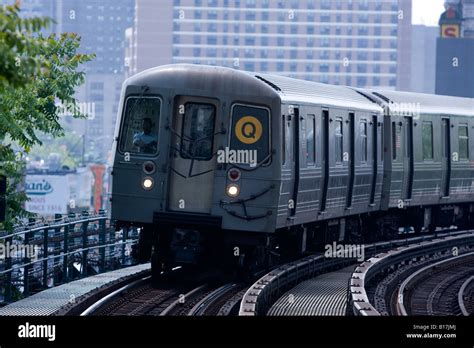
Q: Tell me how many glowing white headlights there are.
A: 2